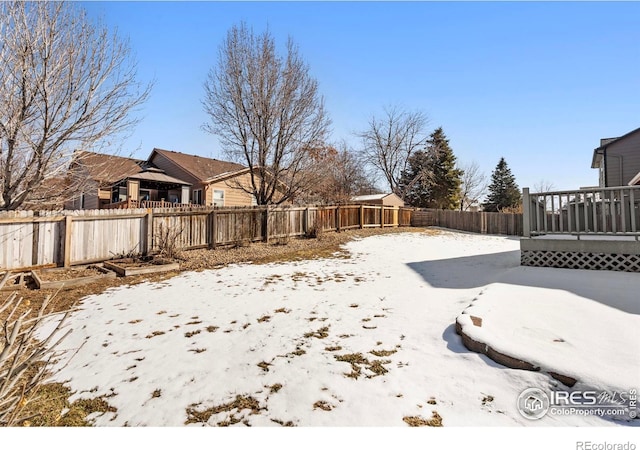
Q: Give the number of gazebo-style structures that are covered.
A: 1